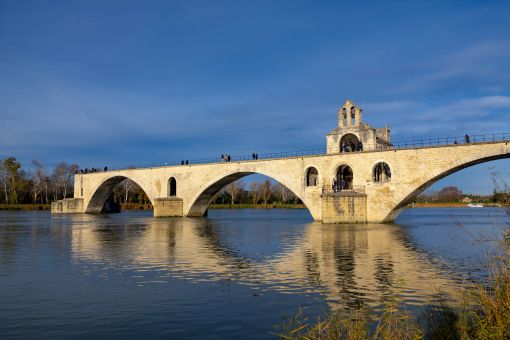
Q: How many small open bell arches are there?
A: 2